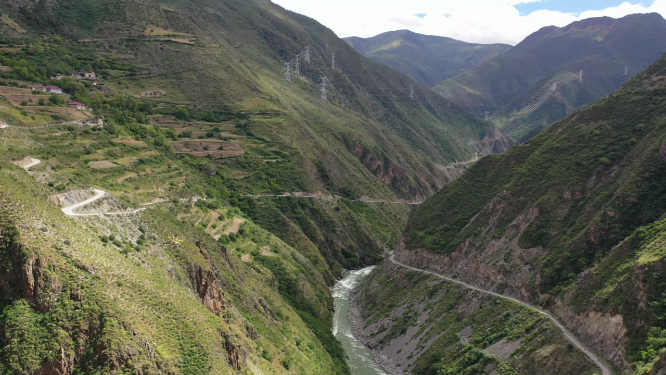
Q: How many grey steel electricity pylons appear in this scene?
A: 10